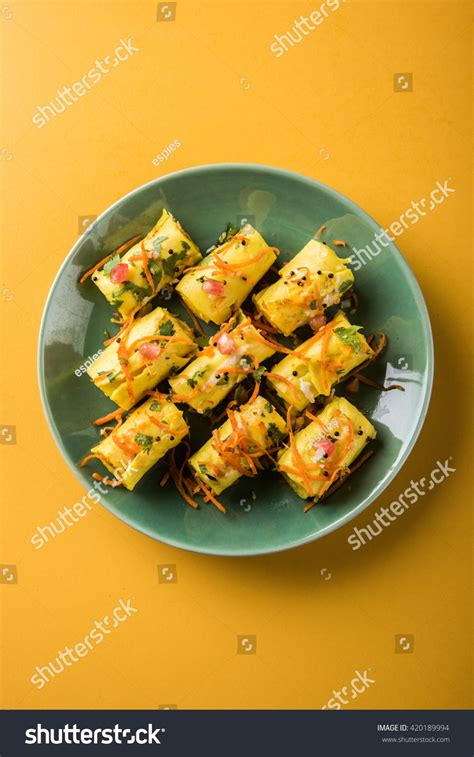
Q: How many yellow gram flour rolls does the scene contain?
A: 9